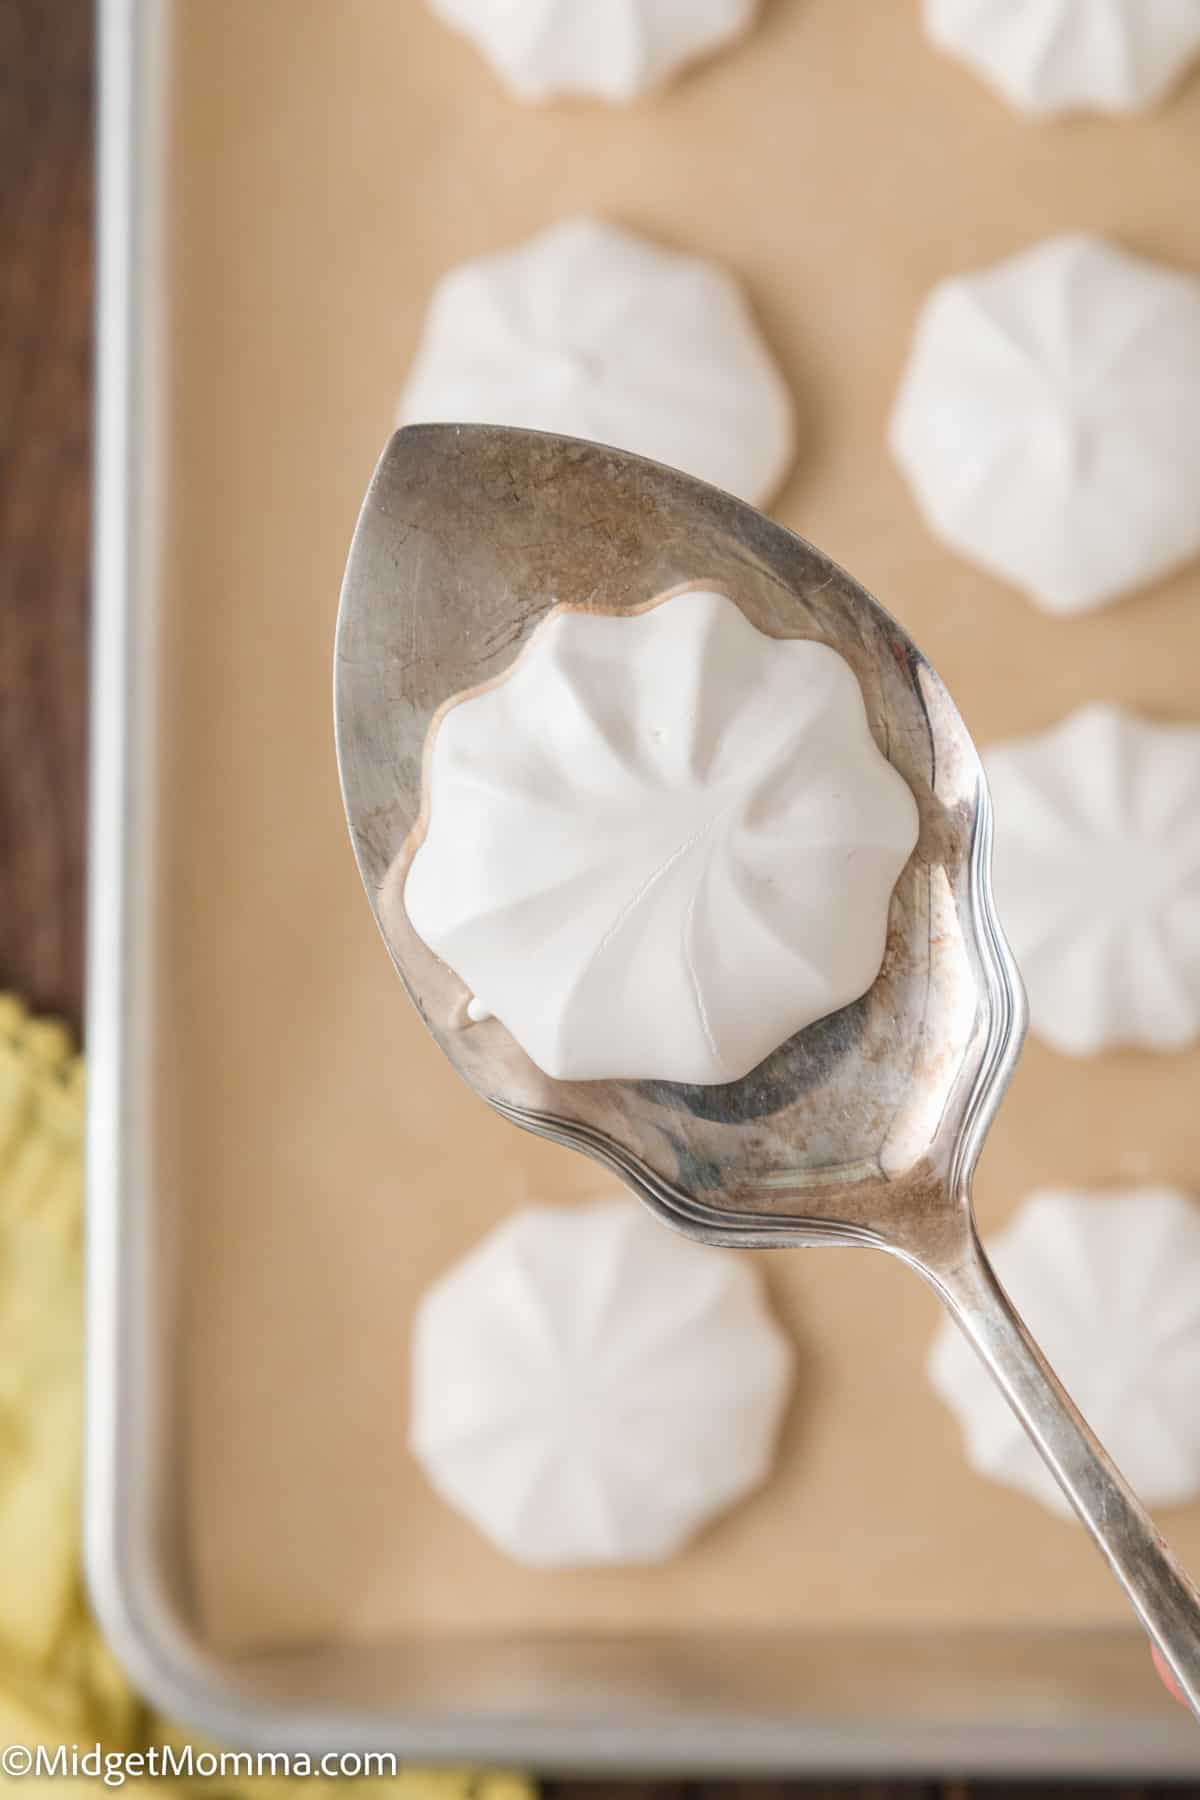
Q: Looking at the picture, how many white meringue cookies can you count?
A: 8